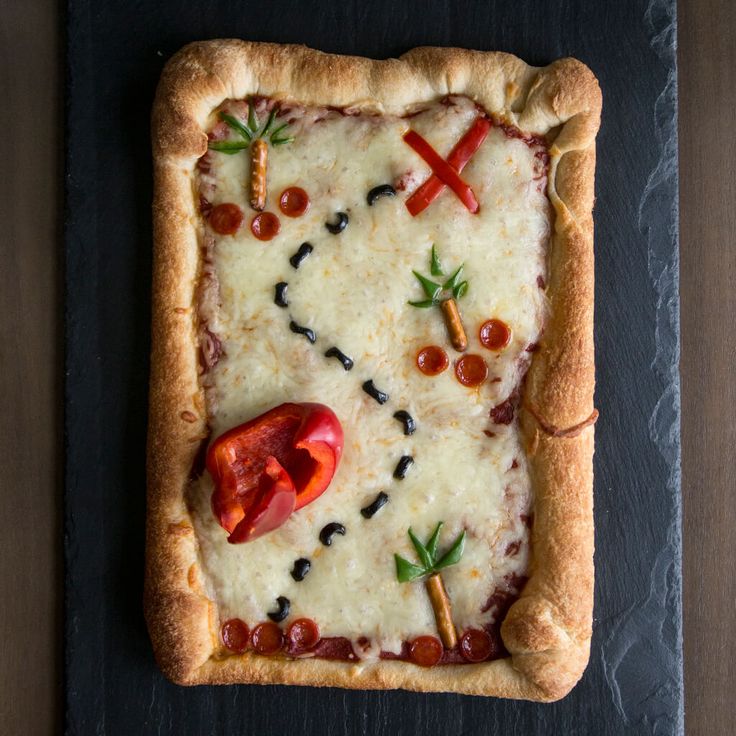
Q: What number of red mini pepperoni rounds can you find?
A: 11